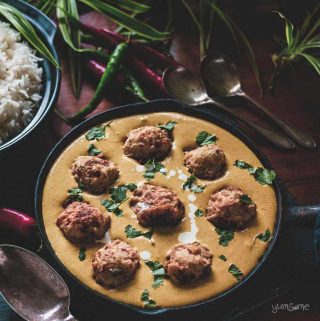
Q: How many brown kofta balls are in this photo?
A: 8